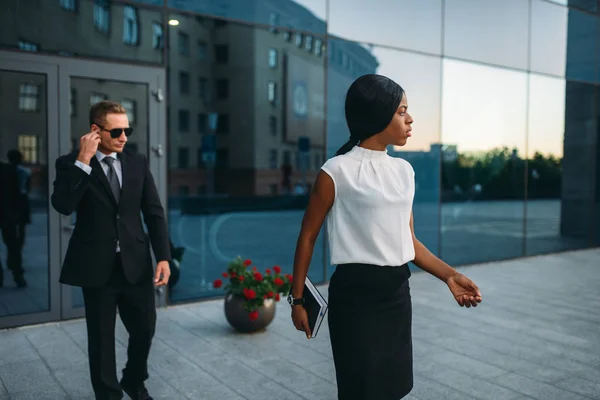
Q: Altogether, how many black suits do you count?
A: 1